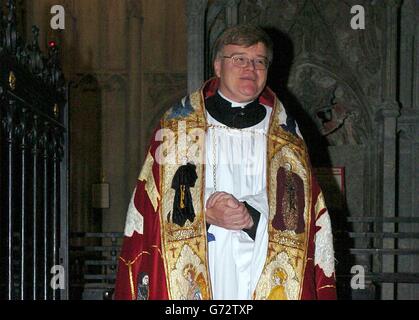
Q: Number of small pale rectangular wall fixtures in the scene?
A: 1